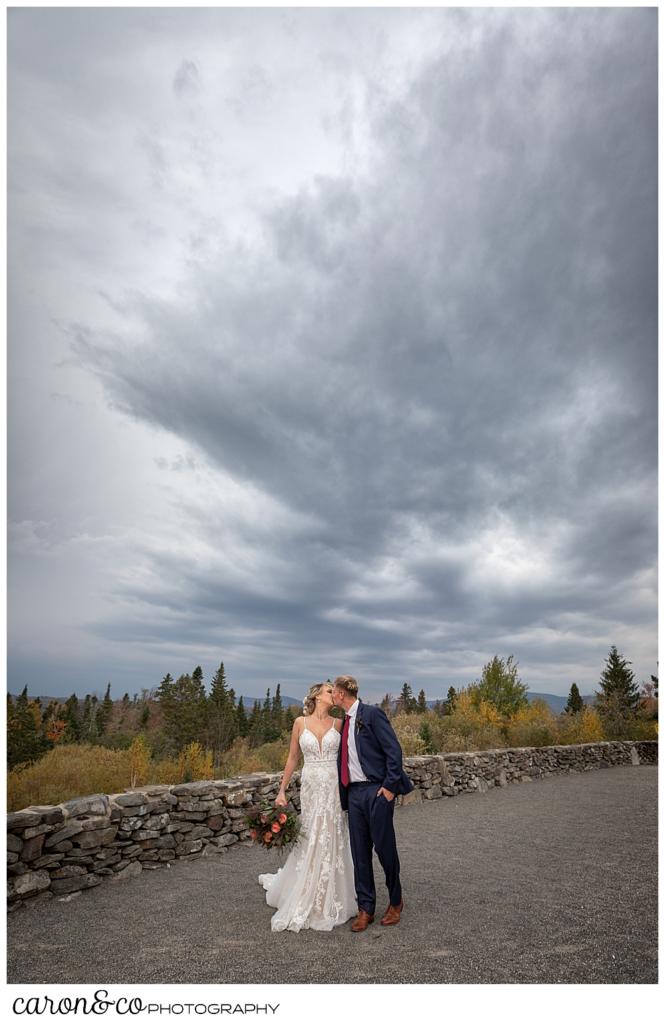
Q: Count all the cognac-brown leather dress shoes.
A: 2